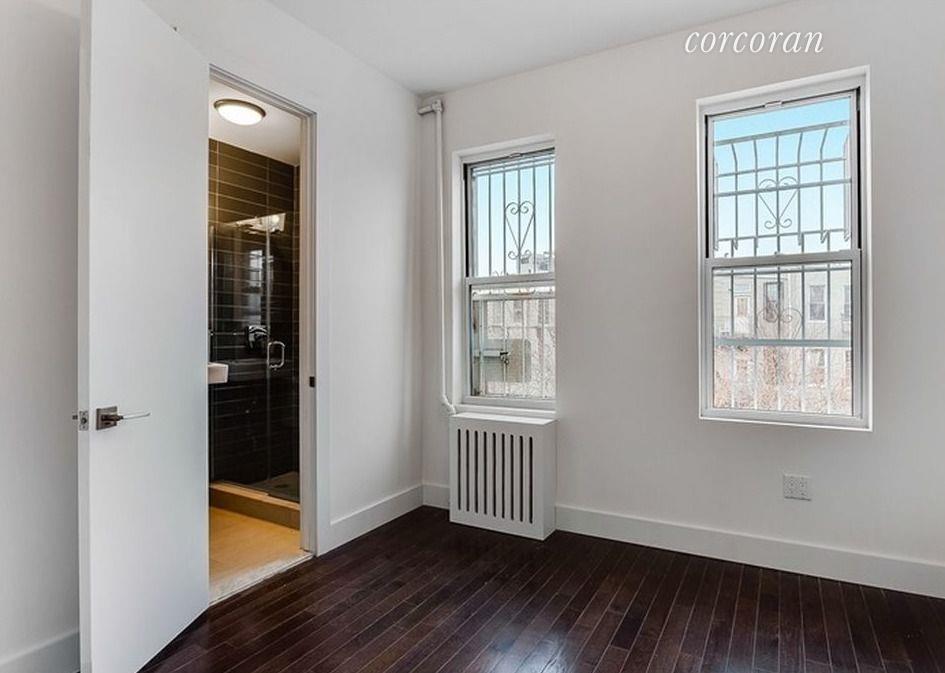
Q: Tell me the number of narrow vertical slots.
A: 9